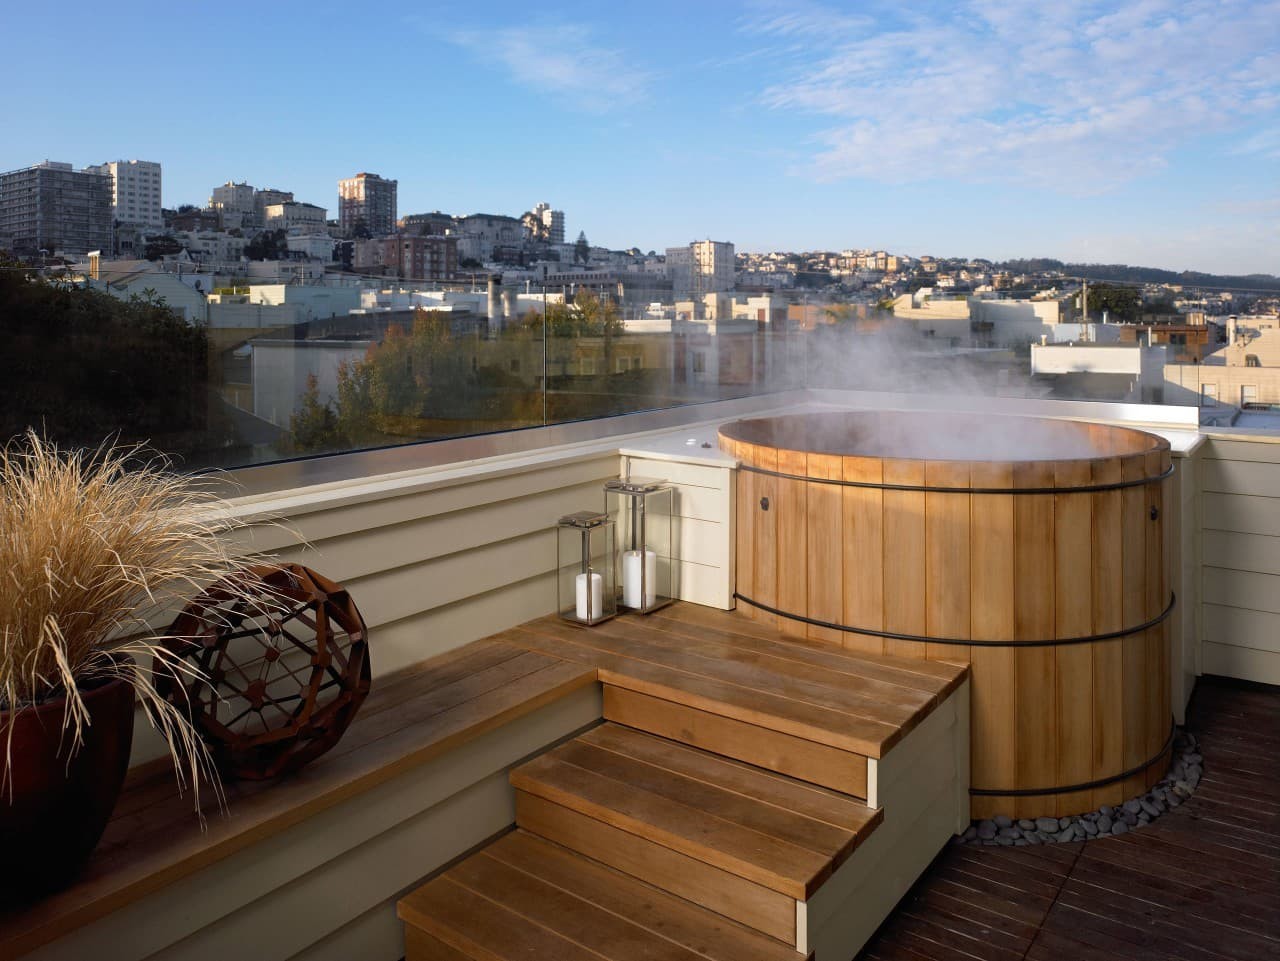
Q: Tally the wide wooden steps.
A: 3